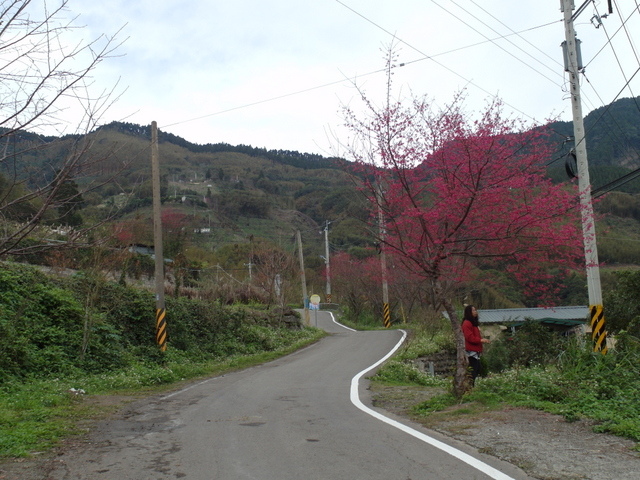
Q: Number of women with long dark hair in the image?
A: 1